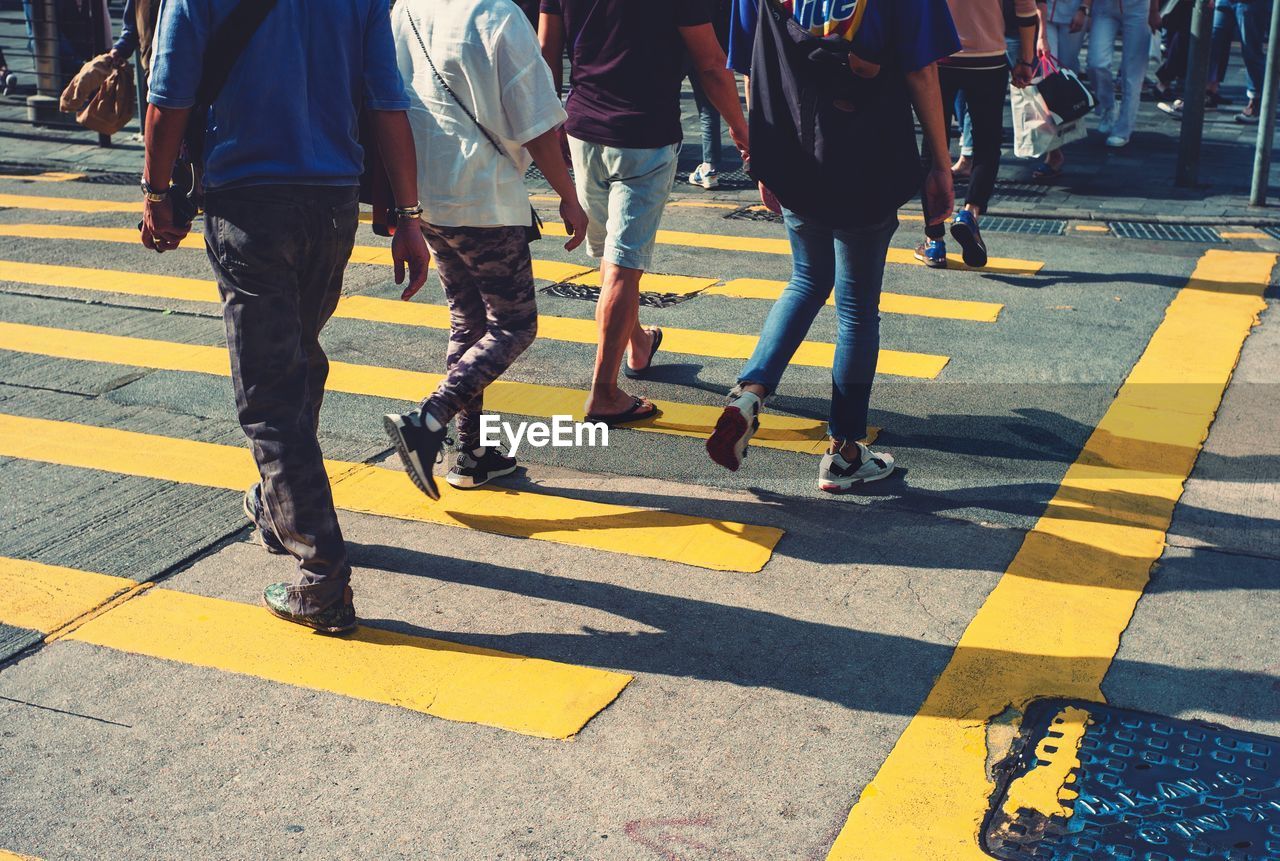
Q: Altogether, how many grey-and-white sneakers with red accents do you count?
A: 2